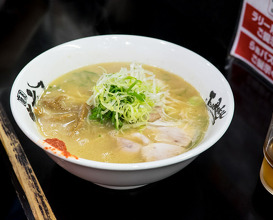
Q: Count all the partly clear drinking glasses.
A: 1